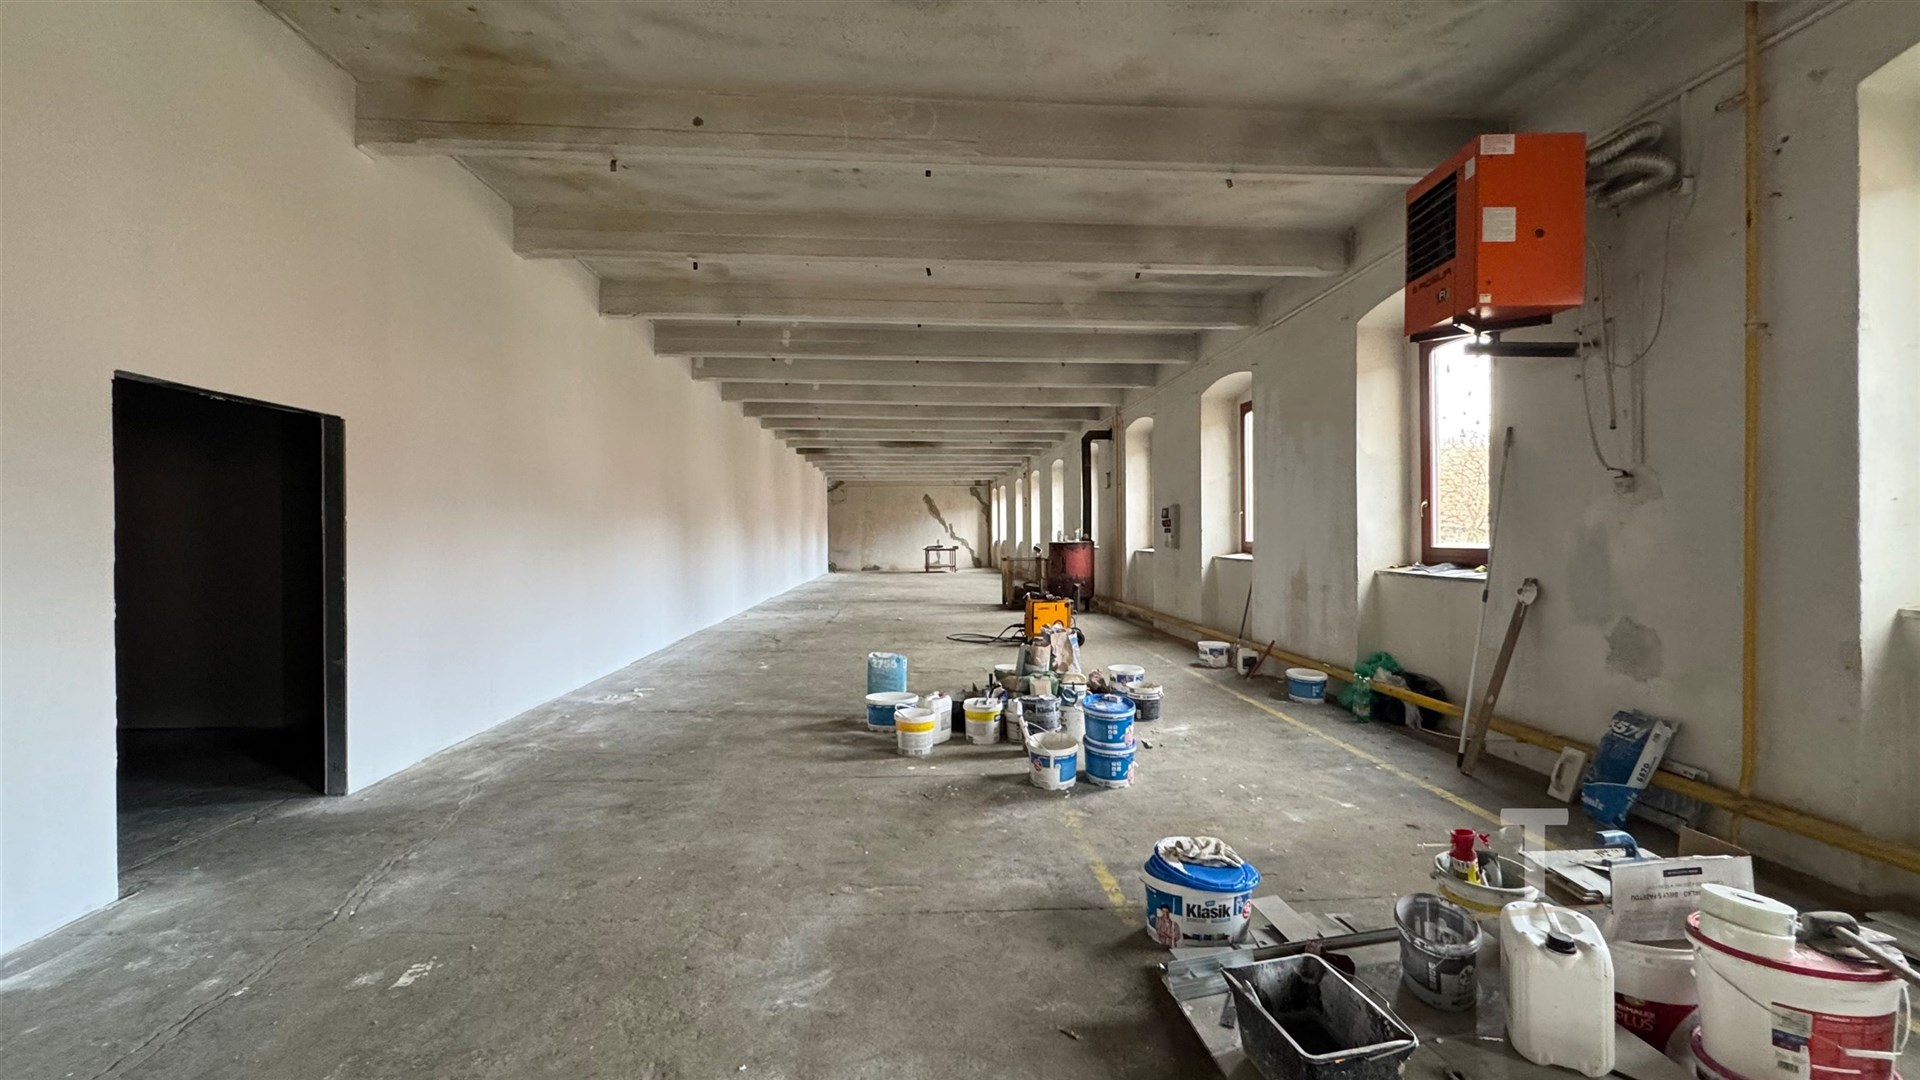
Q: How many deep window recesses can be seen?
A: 10